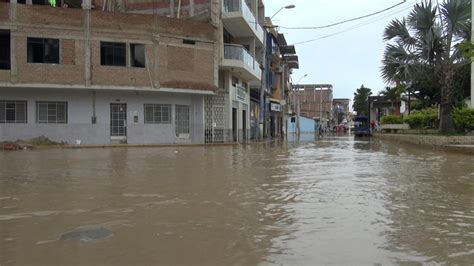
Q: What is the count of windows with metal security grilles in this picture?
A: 3